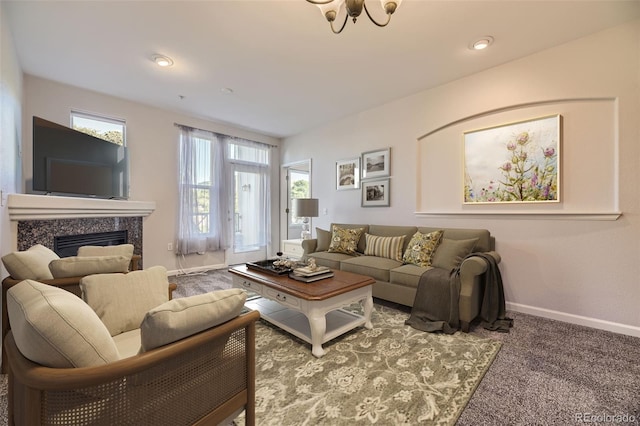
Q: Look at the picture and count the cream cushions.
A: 6